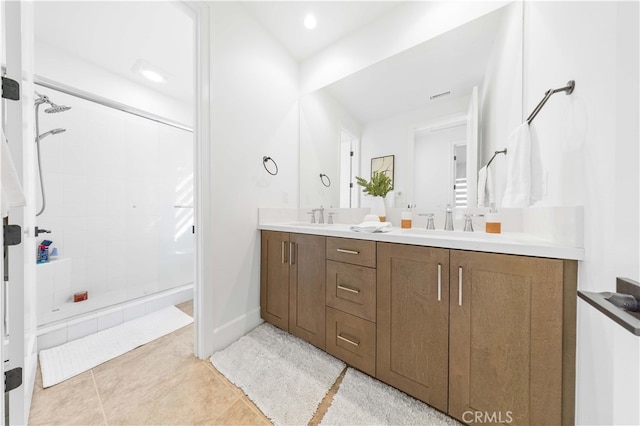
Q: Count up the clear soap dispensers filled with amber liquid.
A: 2